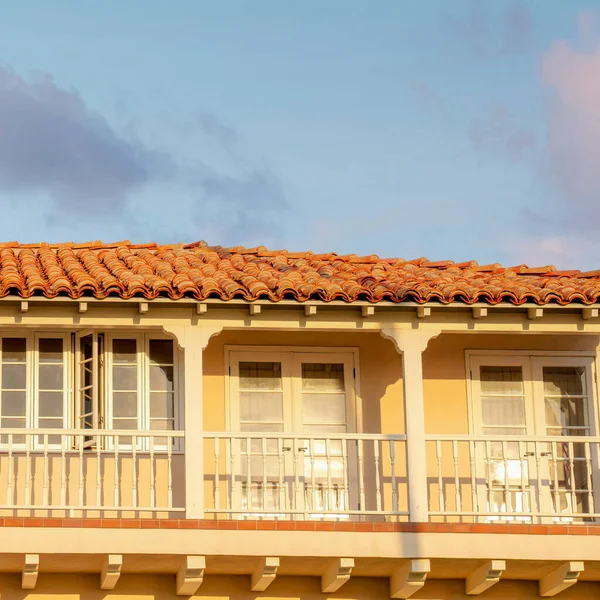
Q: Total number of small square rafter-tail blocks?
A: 11